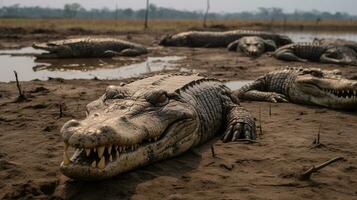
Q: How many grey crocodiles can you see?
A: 6